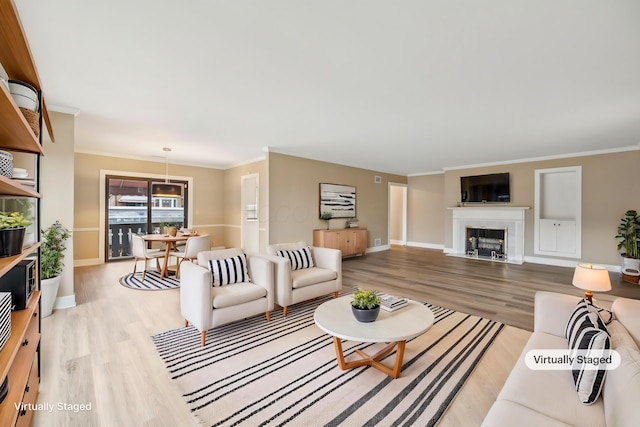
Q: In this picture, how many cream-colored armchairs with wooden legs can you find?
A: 2